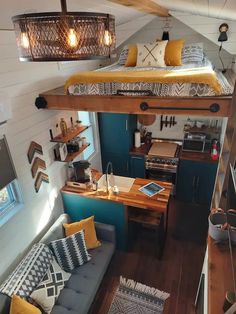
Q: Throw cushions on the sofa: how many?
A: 4